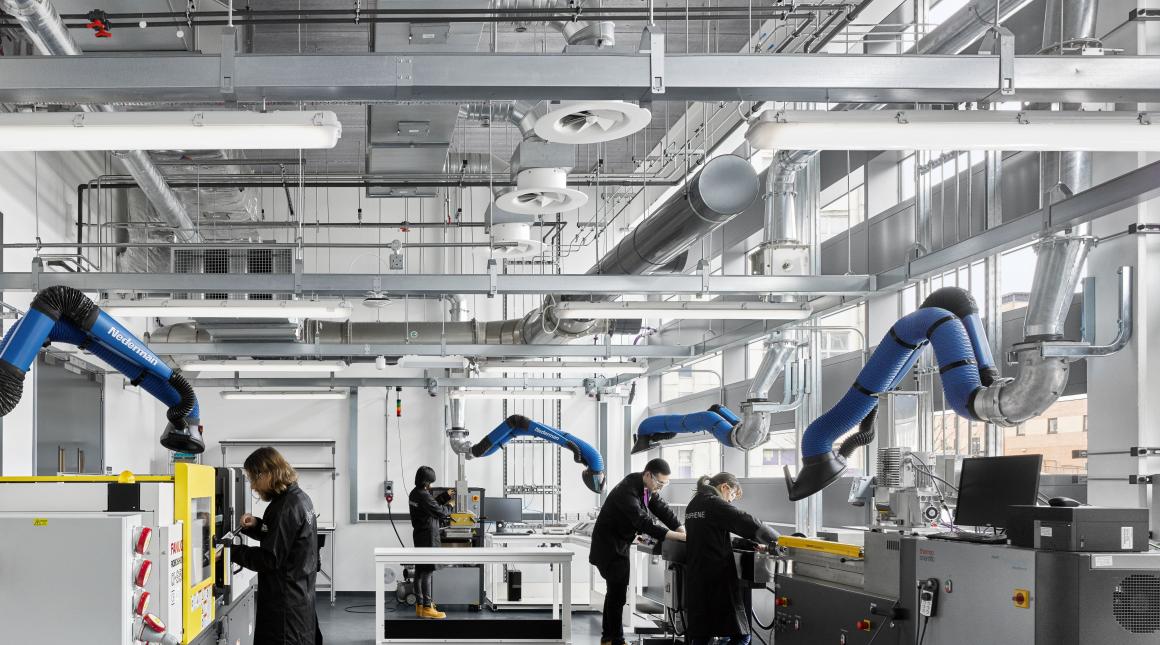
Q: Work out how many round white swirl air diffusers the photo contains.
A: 3